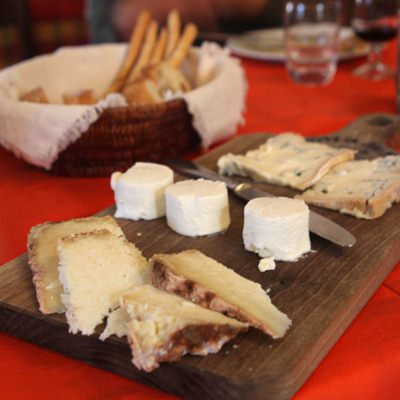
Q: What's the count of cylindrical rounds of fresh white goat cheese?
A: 3